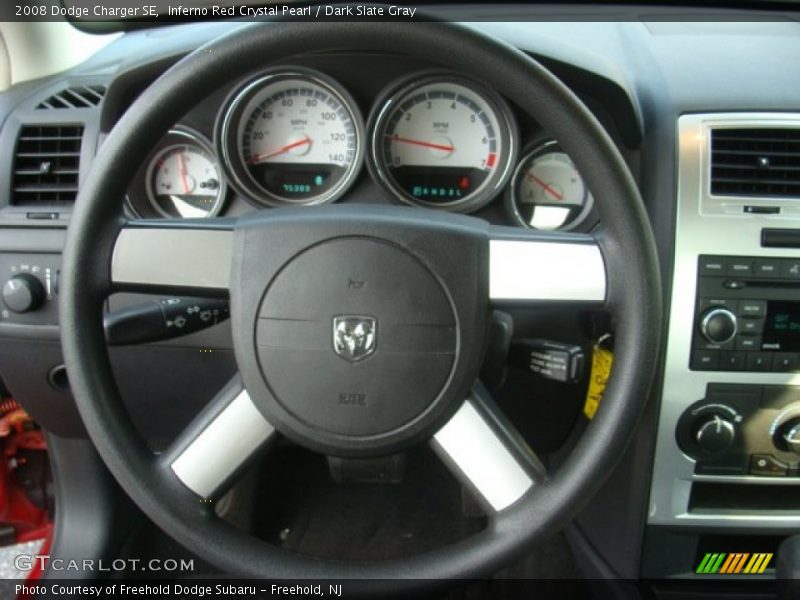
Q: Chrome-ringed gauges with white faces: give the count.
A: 4